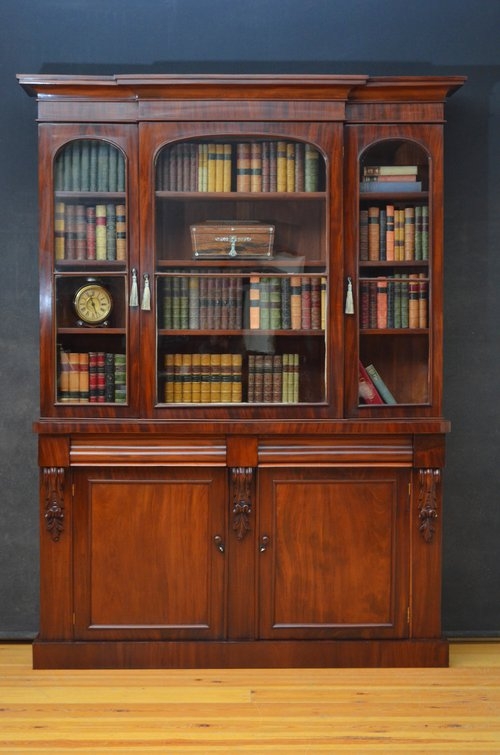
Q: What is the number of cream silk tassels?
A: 3